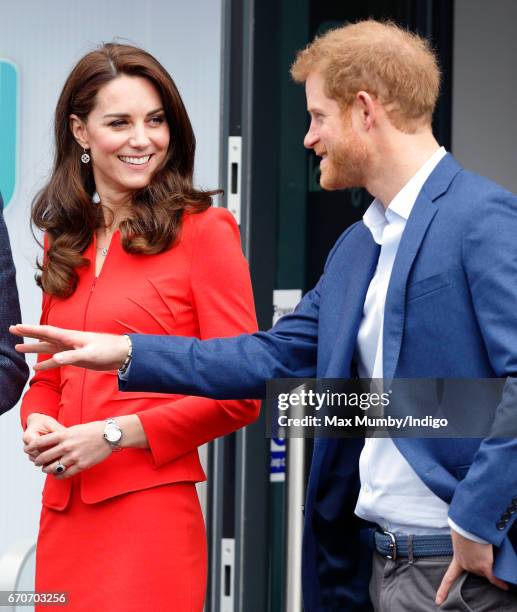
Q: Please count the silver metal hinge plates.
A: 2